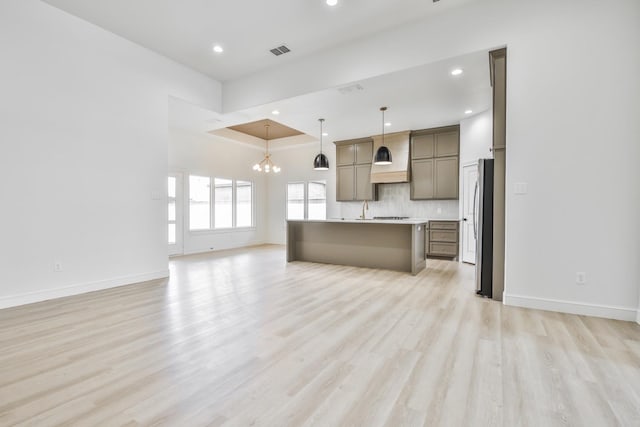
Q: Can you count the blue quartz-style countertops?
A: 0